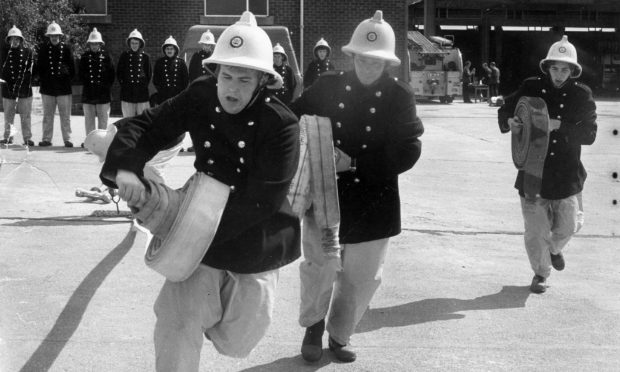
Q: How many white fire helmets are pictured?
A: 12